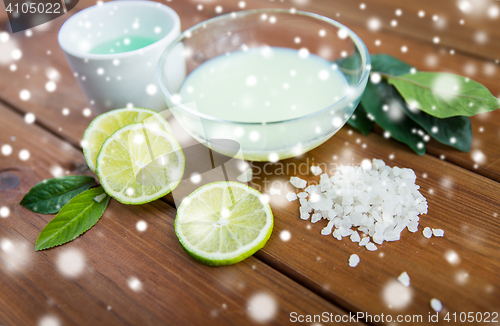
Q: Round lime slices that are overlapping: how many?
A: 2